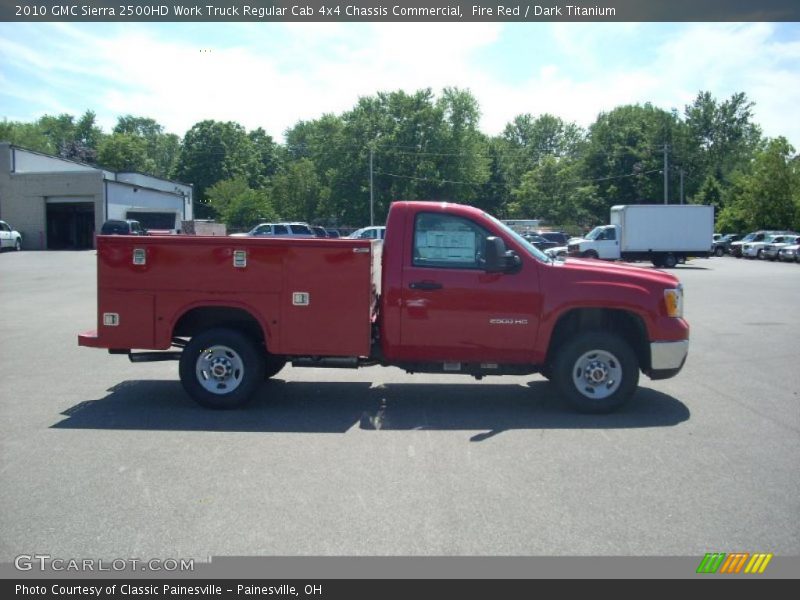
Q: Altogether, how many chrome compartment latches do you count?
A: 4